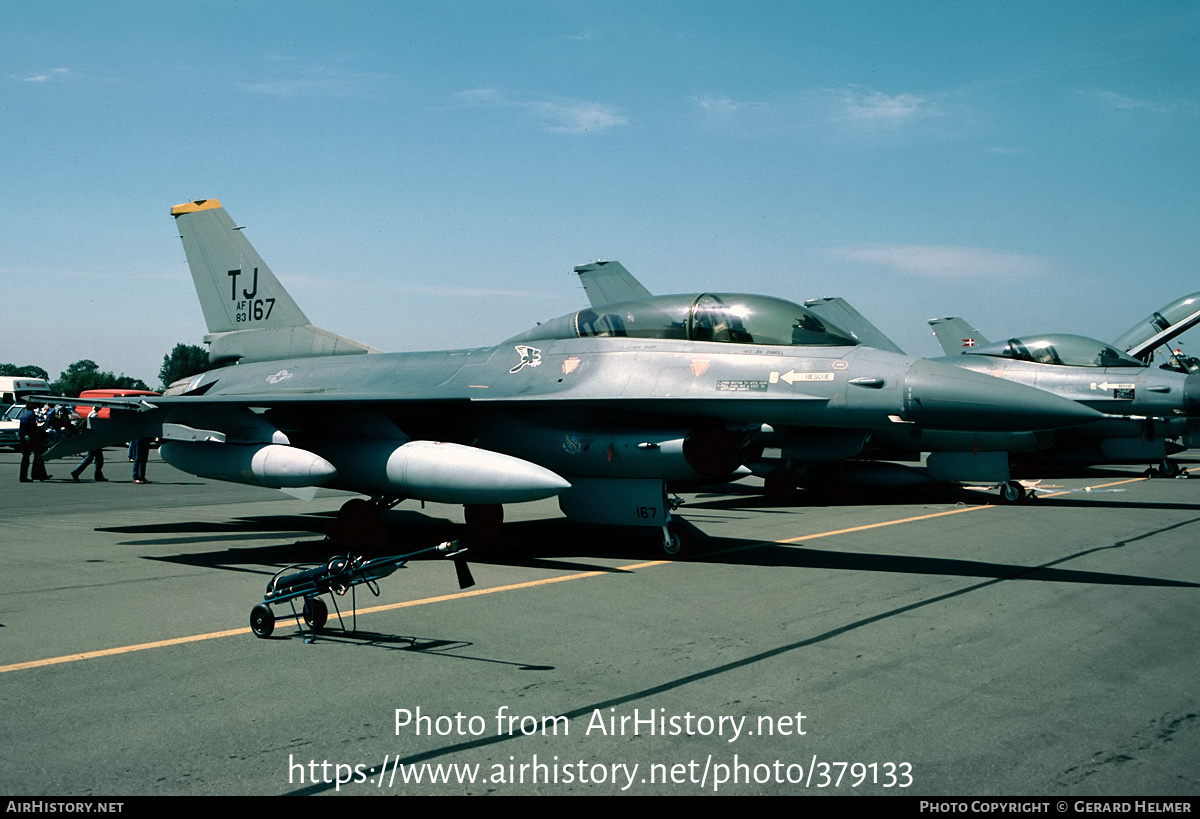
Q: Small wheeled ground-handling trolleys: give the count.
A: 1